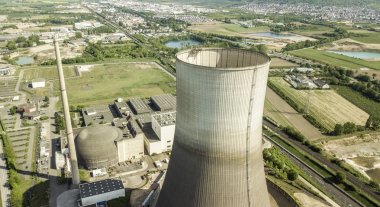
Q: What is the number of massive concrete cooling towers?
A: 1